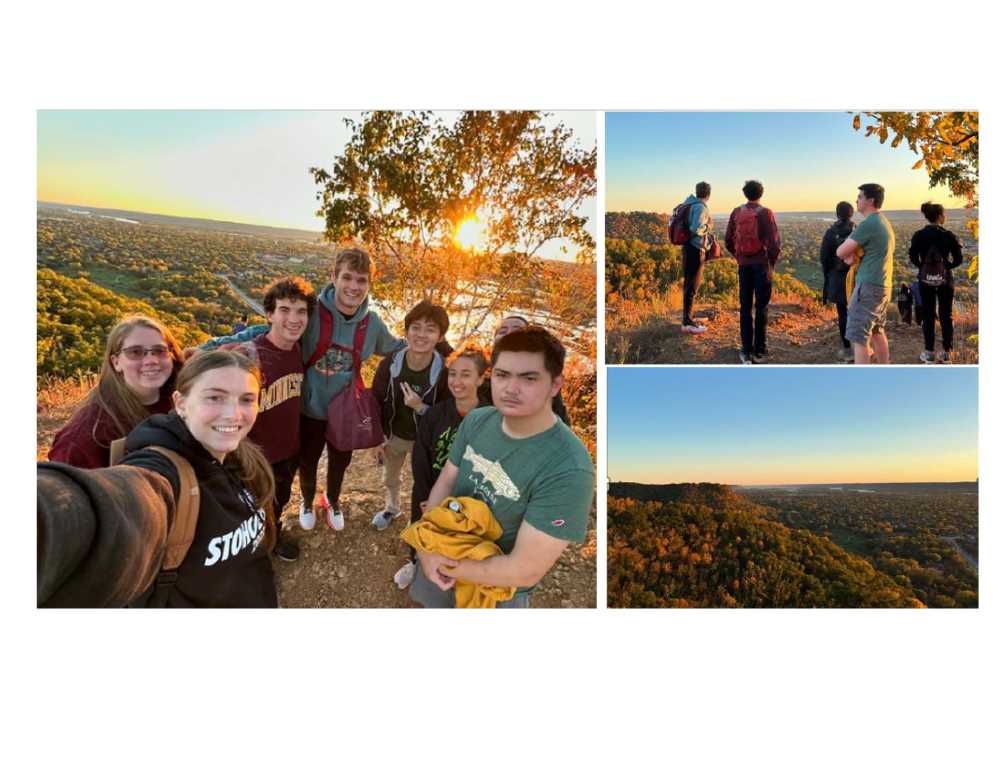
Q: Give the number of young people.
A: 8